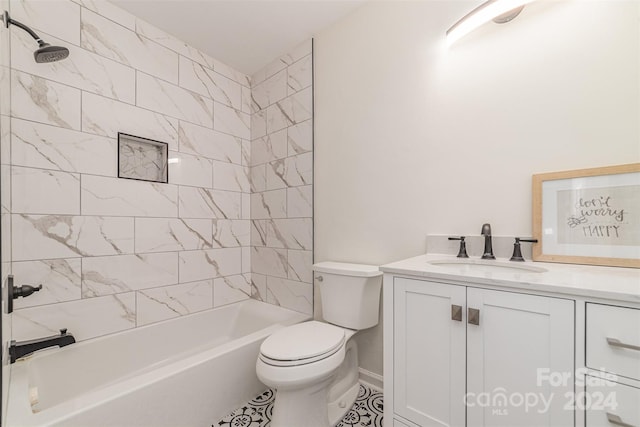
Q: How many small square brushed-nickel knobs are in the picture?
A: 2